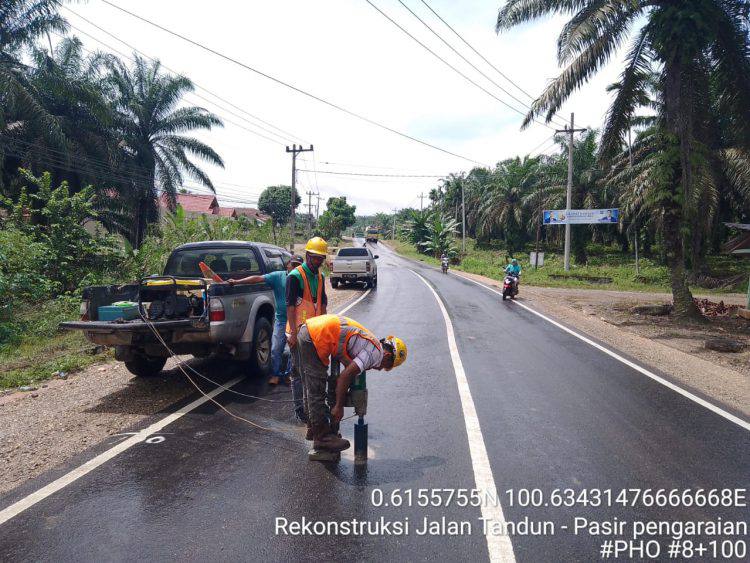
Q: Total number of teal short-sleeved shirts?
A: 1